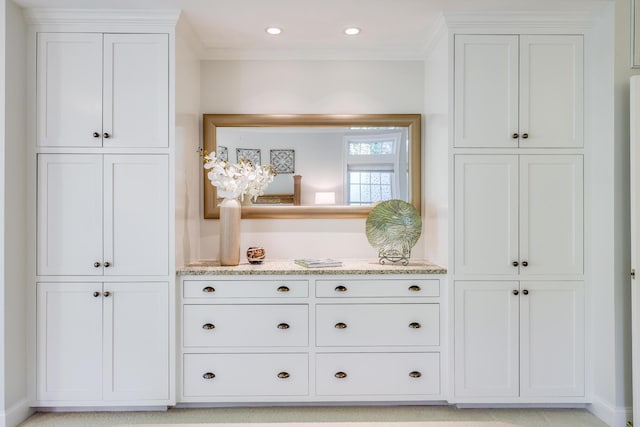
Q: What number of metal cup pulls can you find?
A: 12